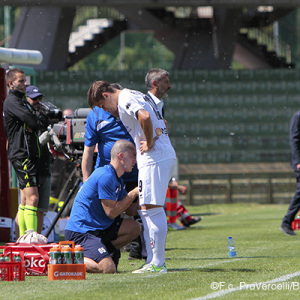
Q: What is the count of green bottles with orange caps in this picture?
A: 3